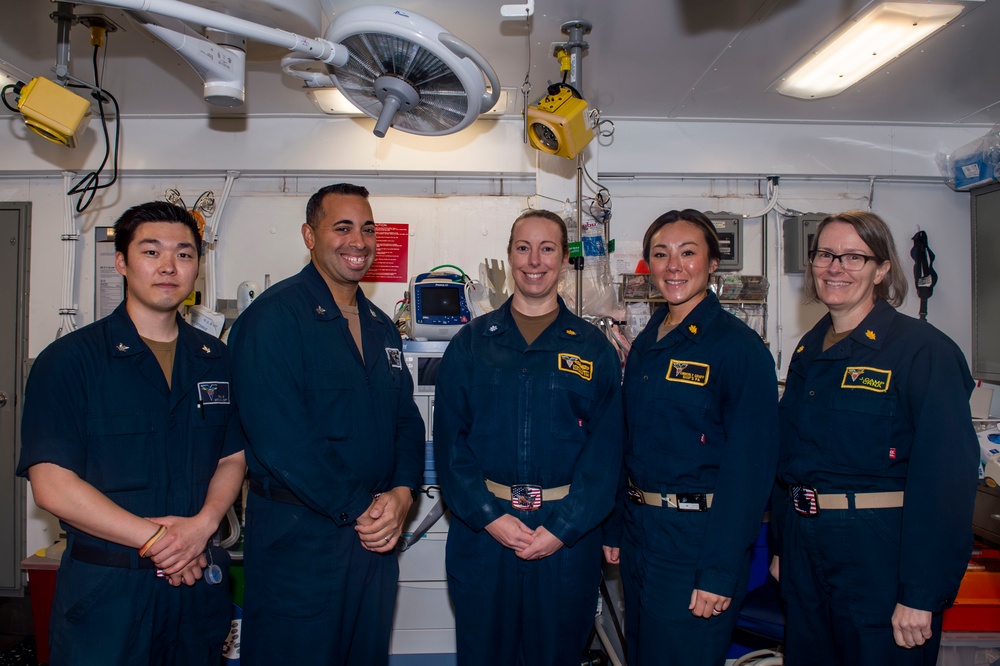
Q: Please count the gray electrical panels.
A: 2